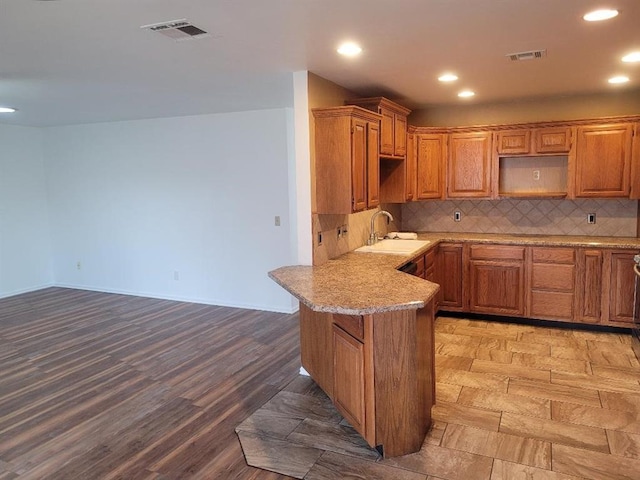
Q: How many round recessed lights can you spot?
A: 7